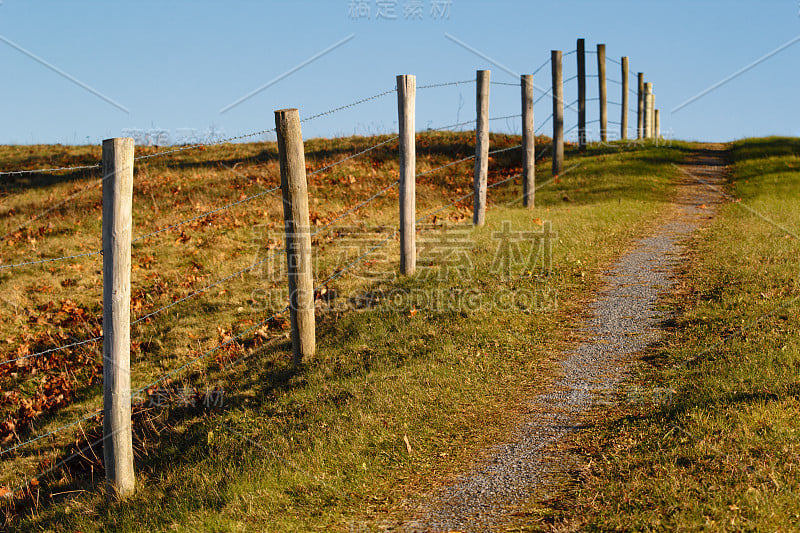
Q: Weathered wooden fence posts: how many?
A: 13